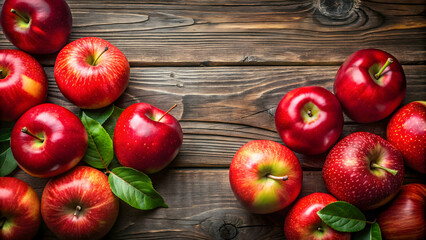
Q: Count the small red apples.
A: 14